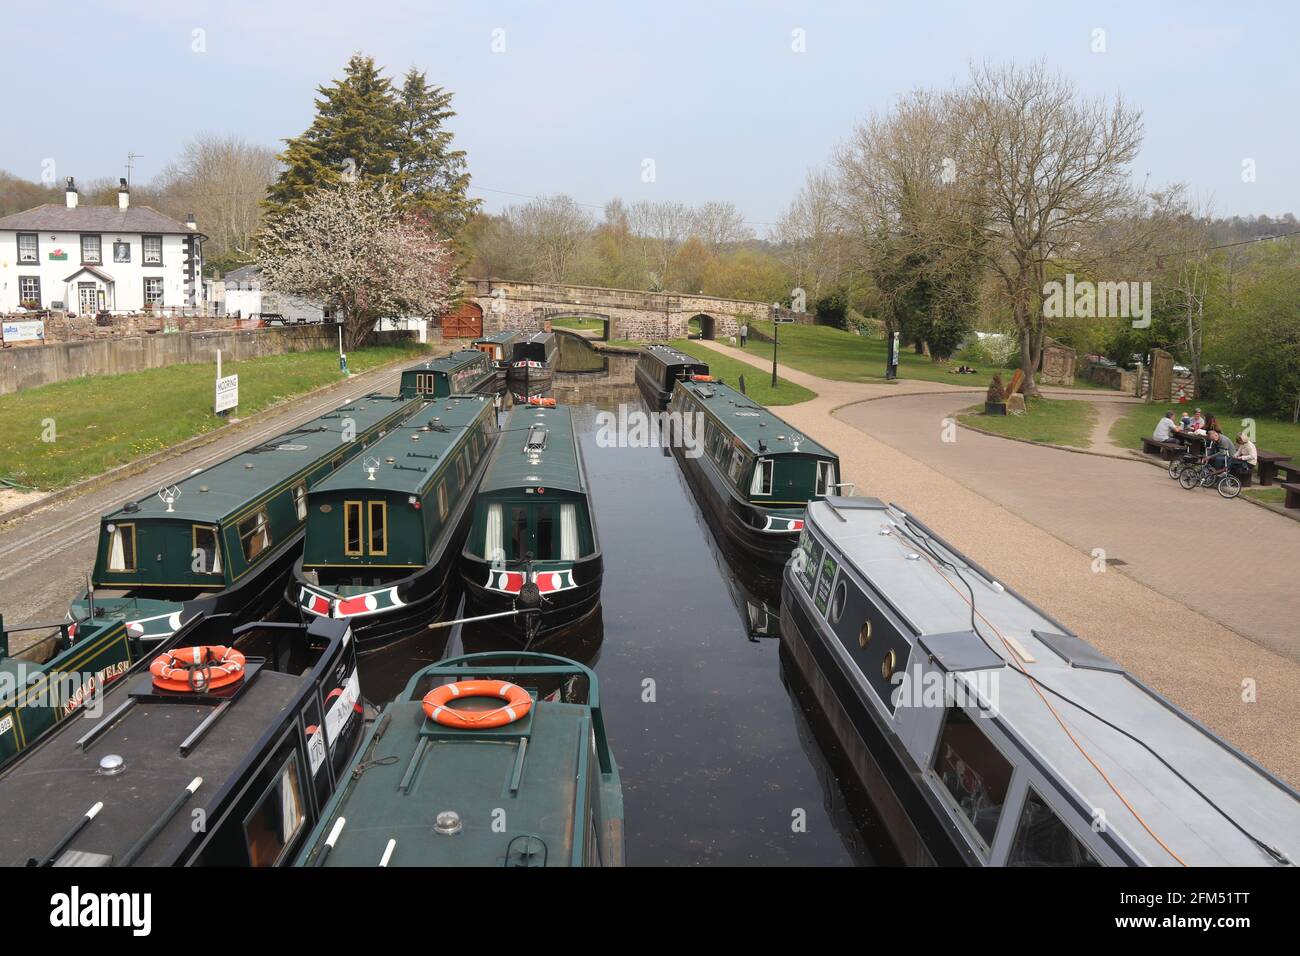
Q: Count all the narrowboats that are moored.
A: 12